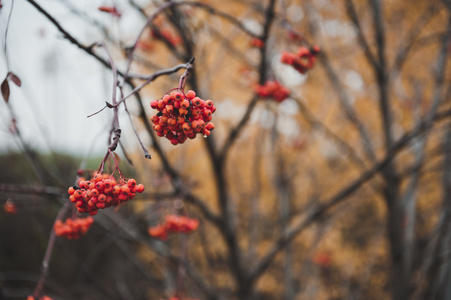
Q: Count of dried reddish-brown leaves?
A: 2